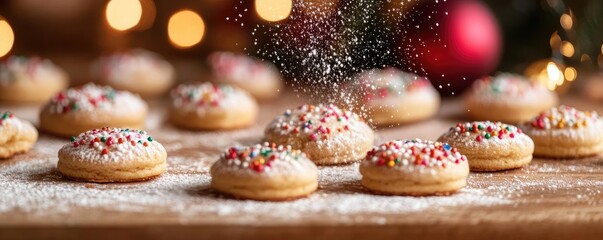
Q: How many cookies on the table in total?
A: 14